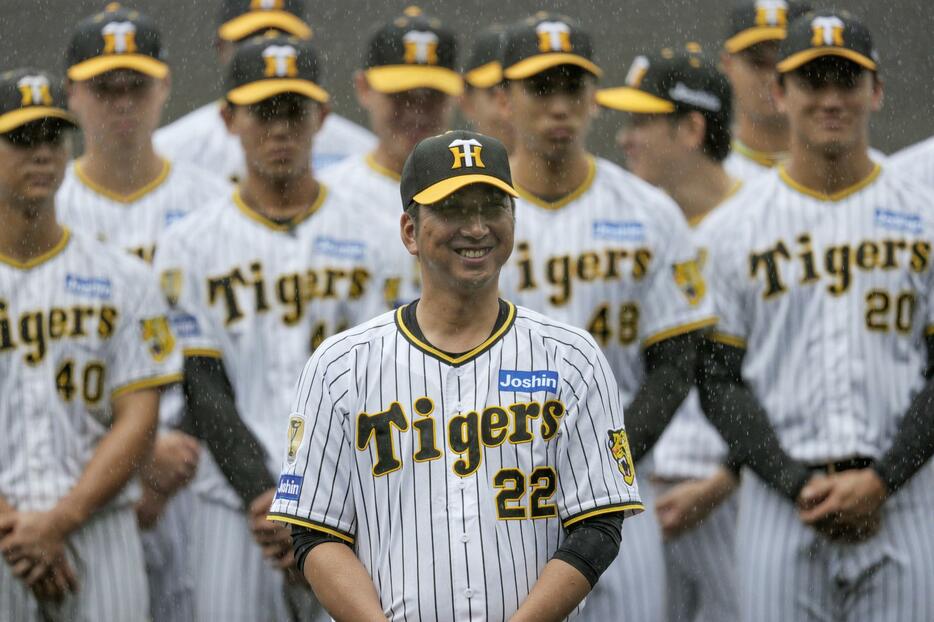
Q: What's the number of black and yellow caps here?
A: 11